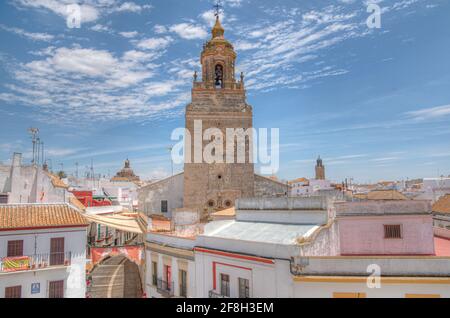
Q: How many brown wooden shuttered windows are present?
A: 4